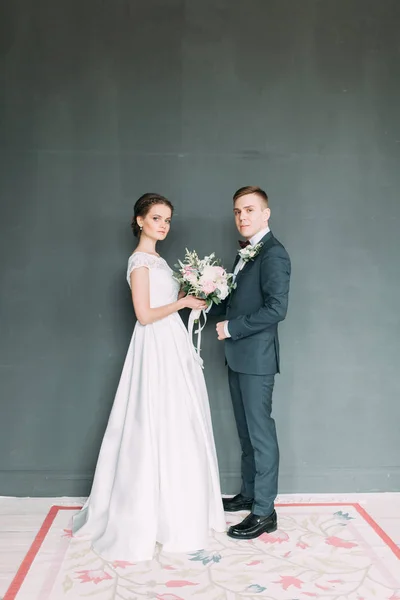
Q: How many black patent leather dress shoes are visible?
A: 2